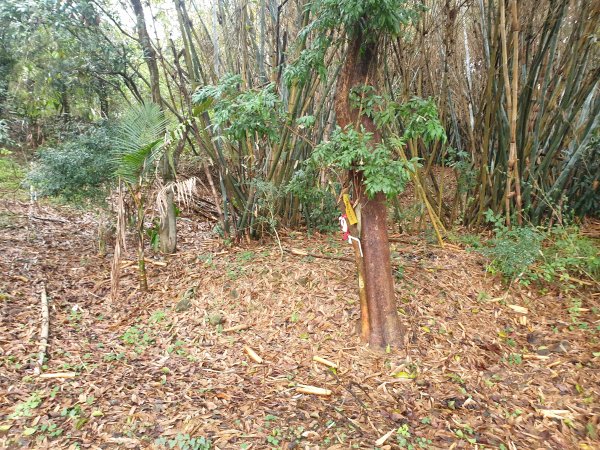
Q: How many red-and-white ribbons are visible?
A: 1